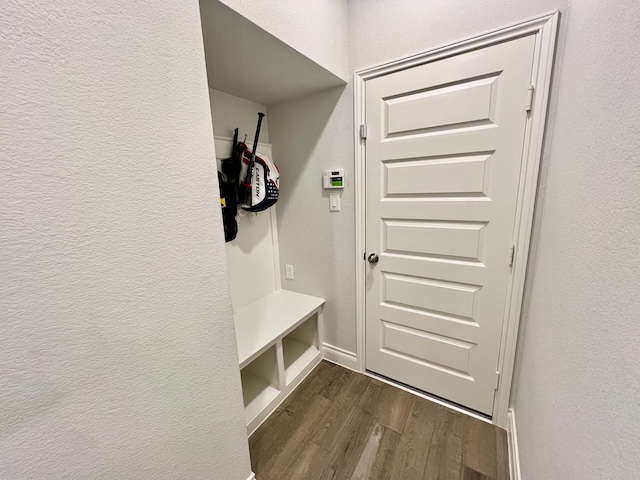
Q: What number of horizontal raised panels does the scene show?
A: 5